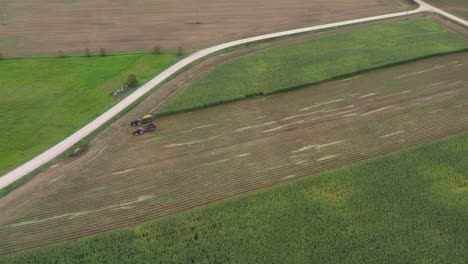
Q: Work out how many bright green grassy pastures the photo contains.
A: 1